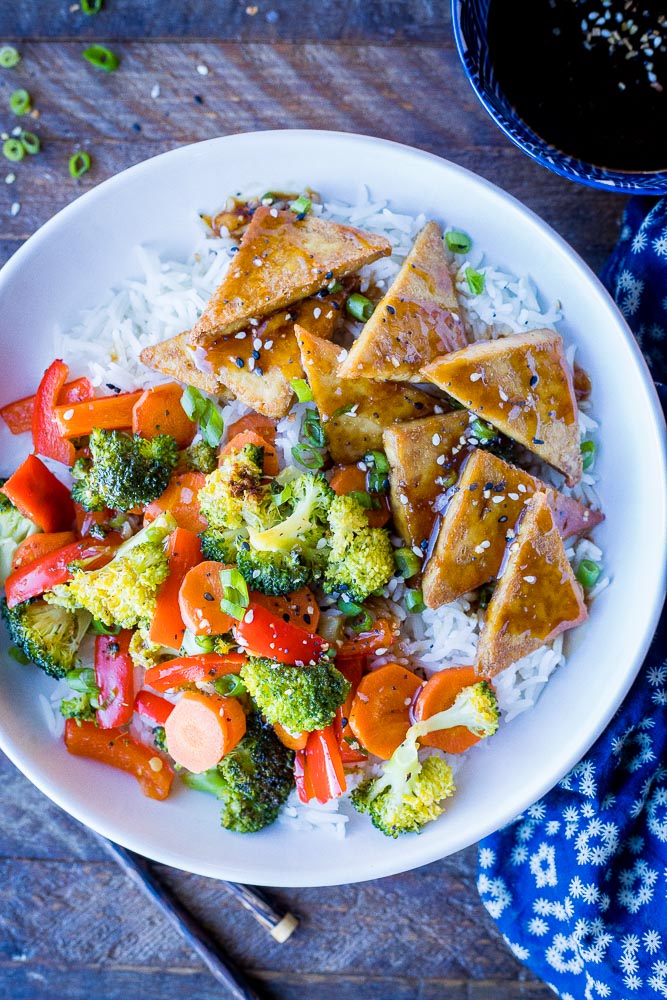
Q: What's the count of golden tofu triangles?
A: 9